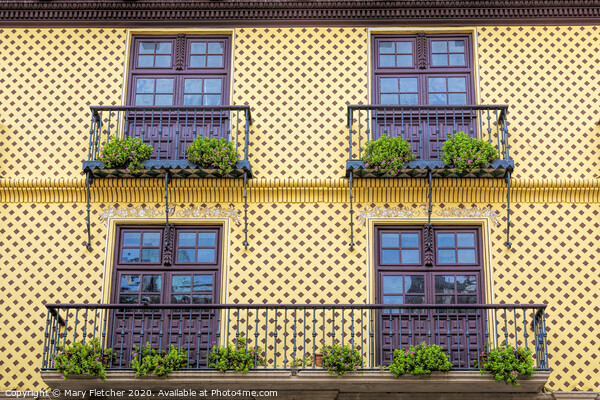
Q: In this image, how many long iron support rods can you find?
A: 6